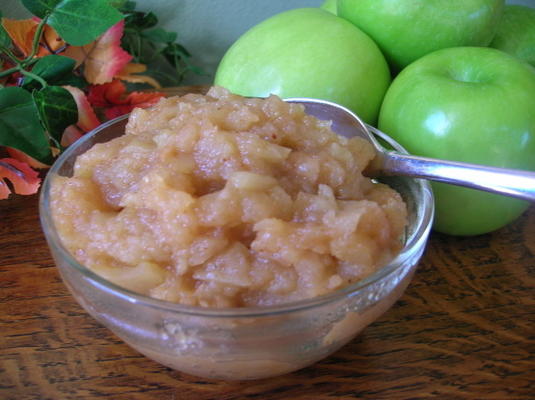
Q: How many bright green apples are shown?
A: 5